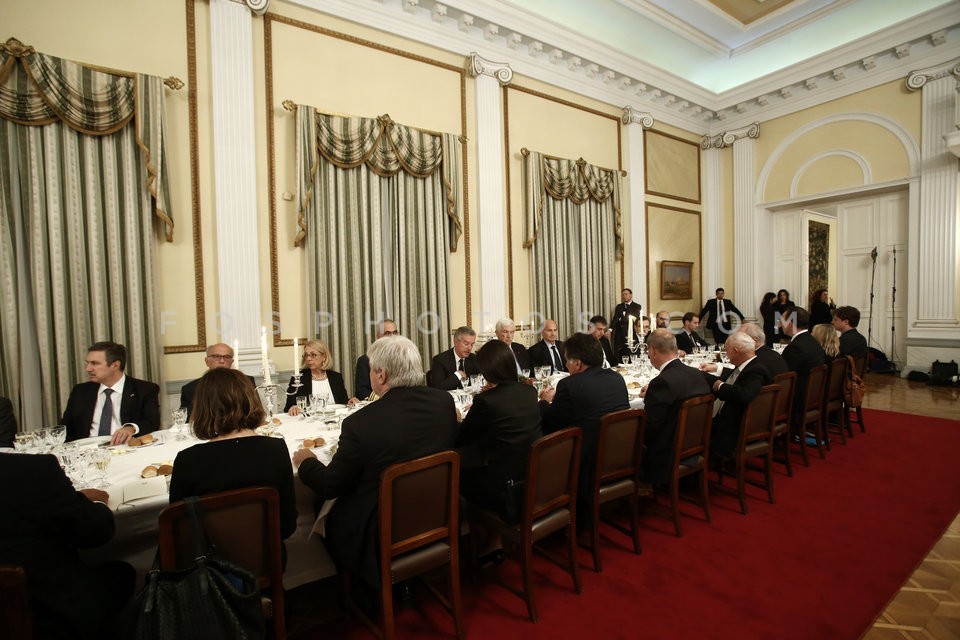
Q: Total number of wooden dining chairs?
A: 11